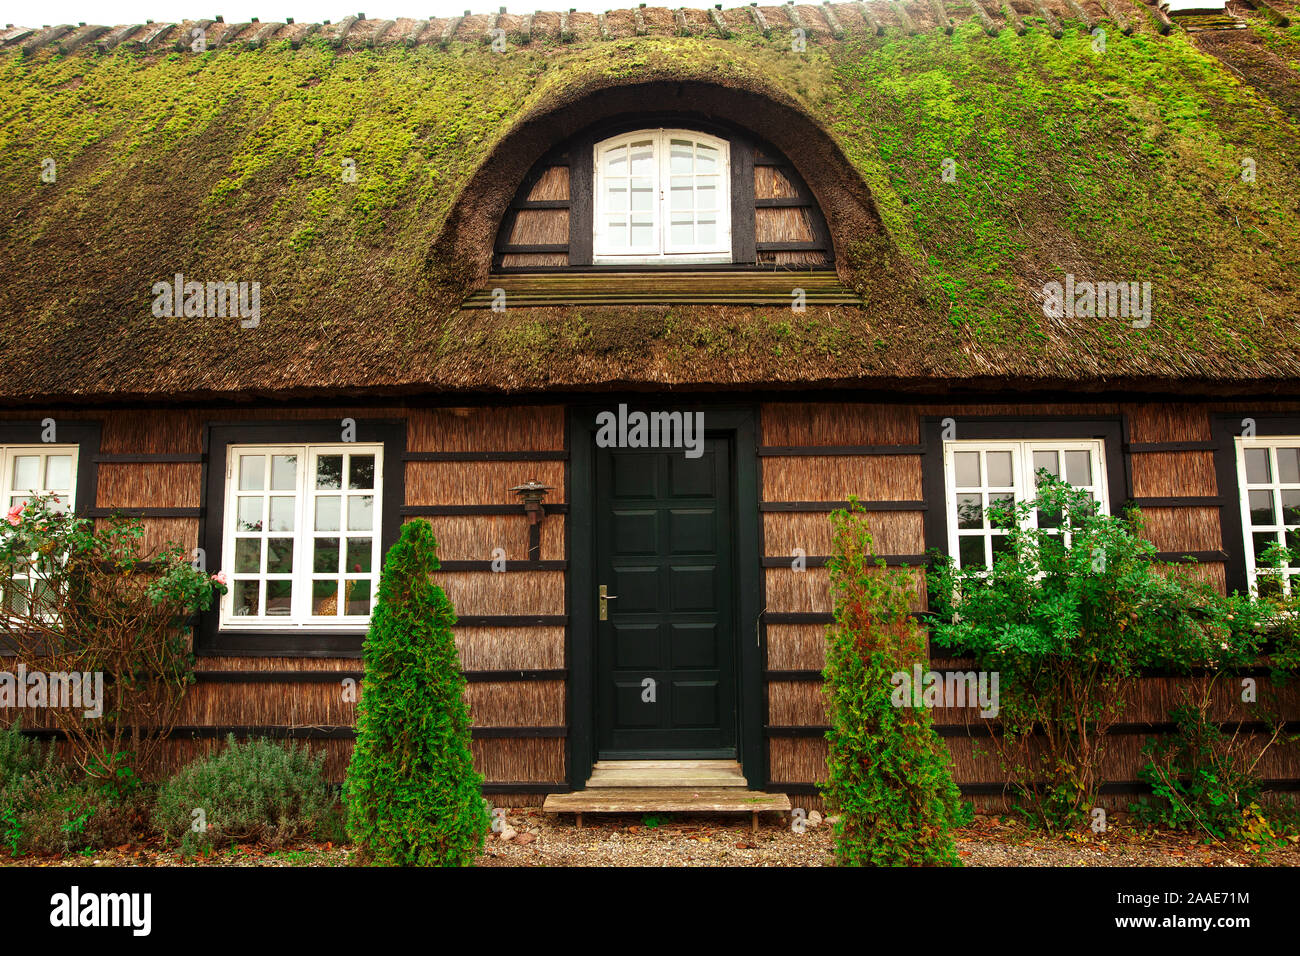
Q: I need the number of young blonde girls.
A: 0